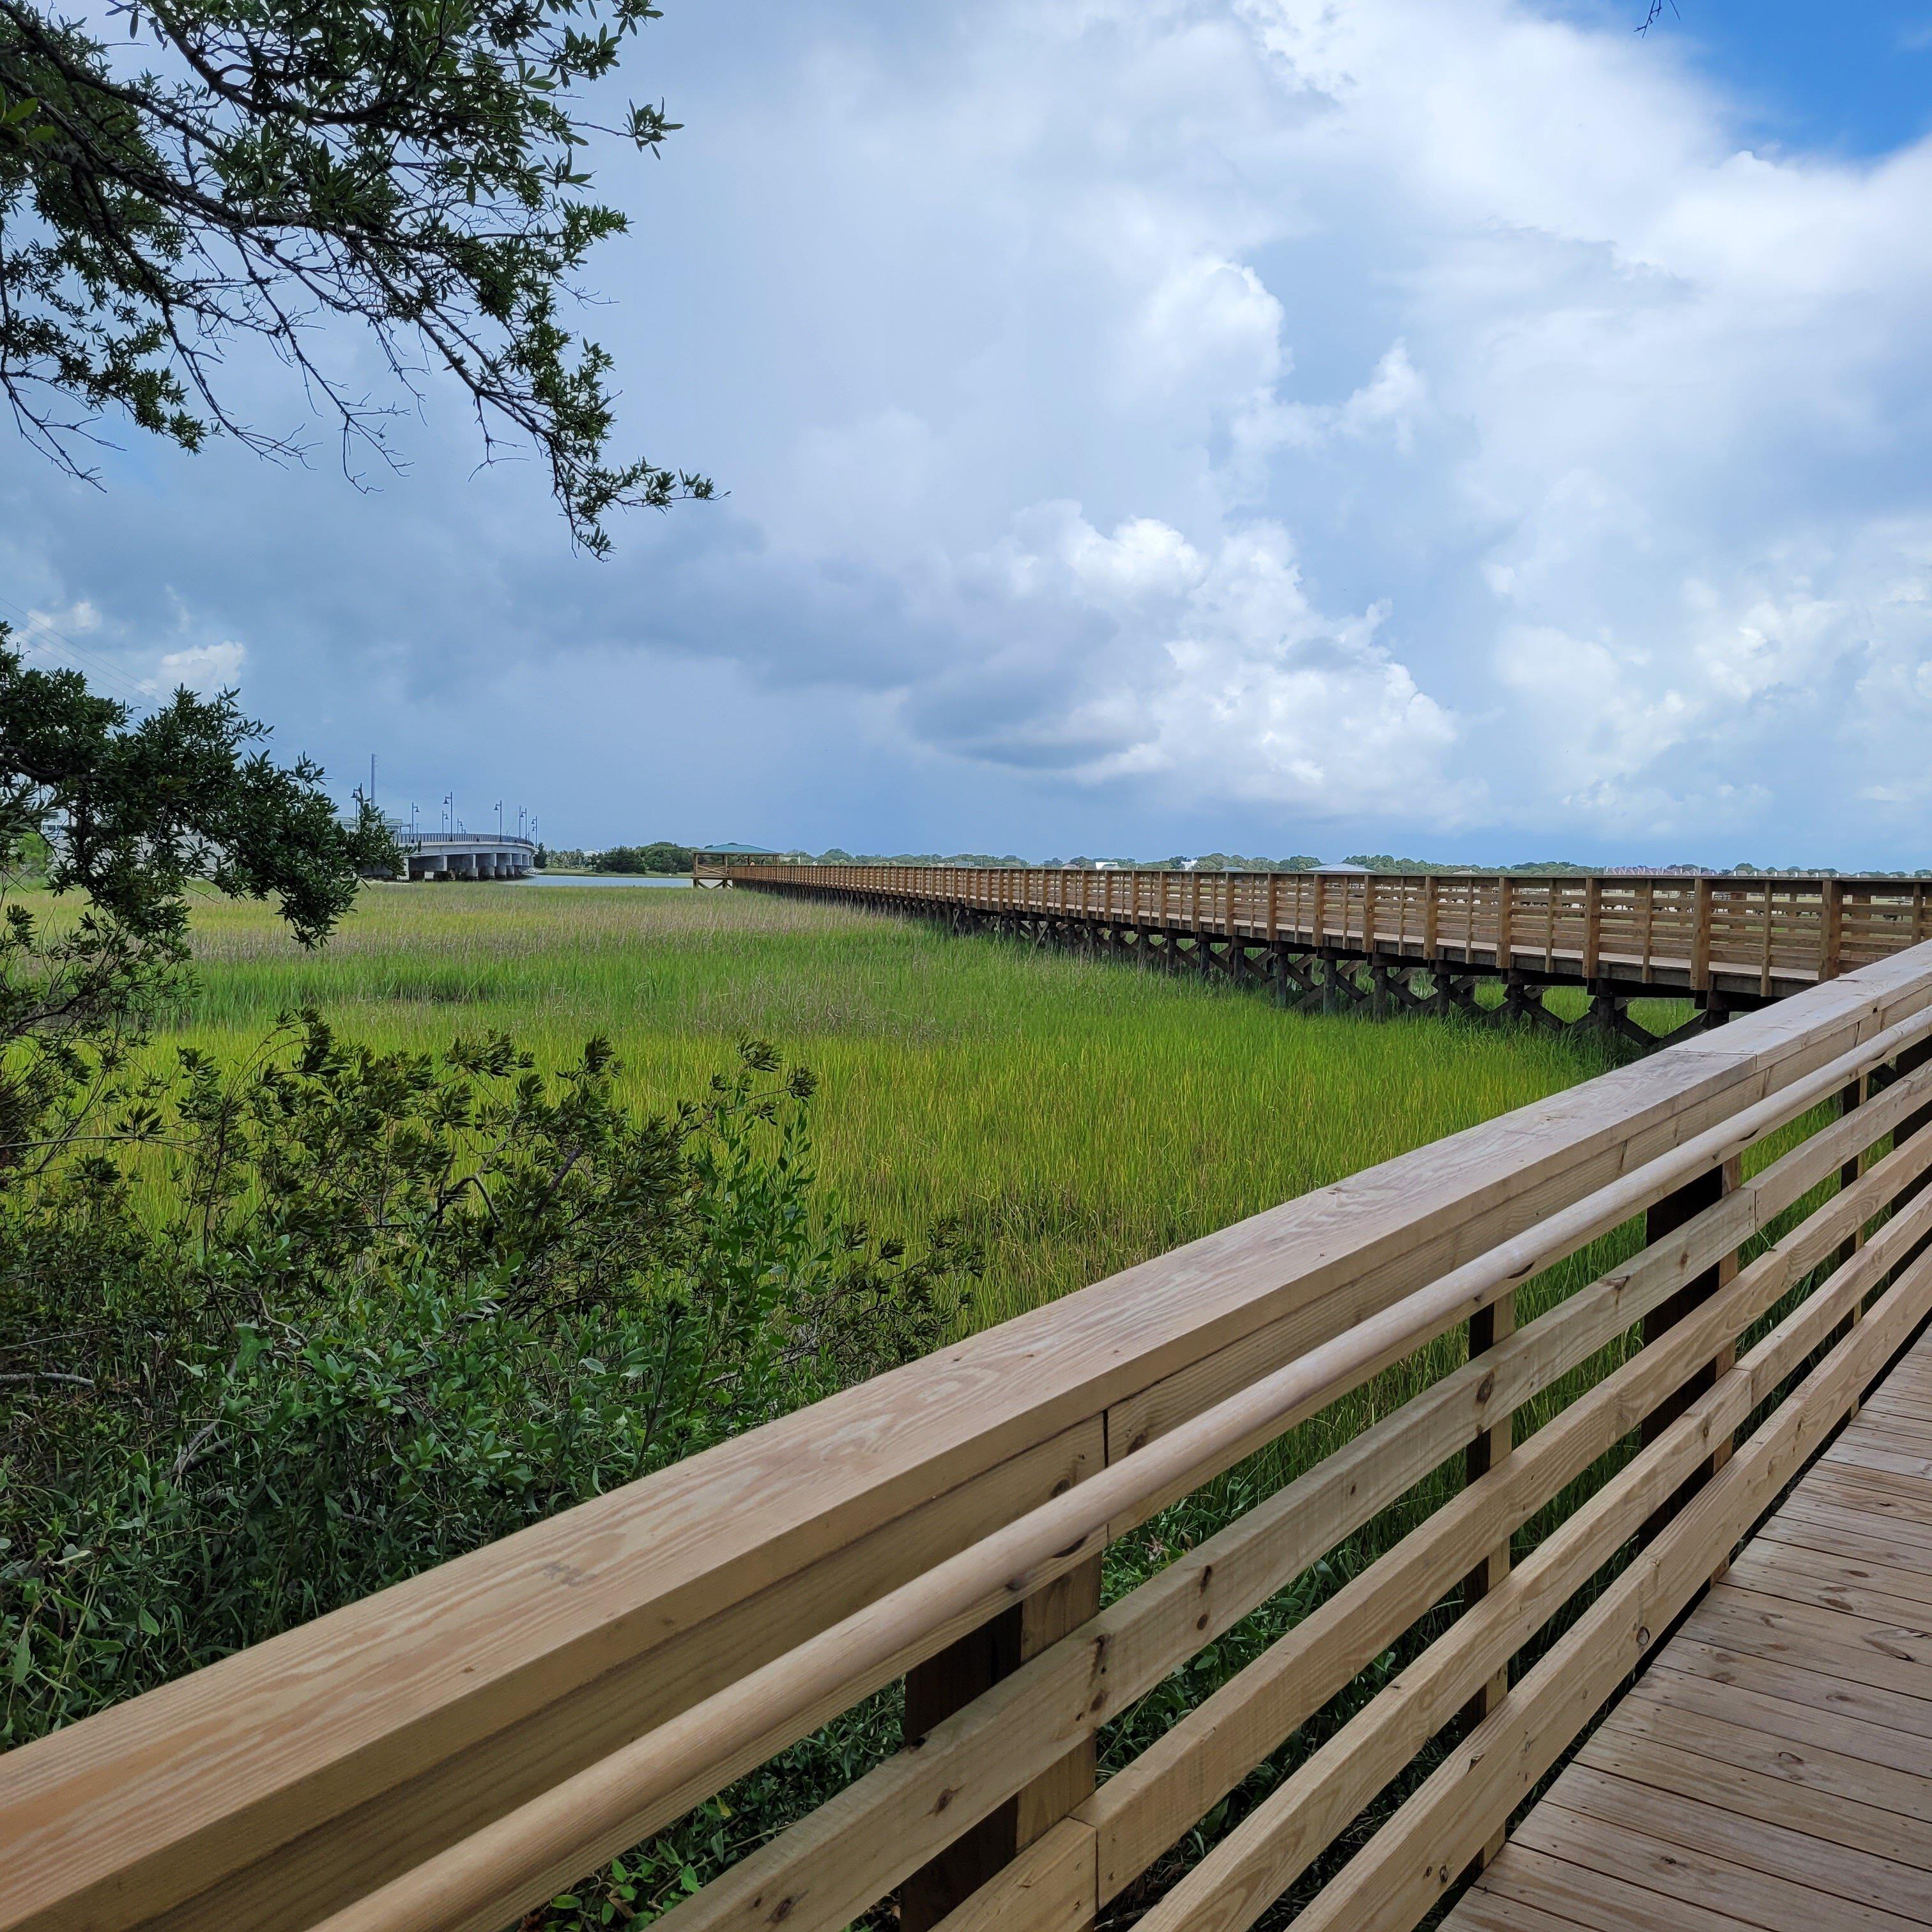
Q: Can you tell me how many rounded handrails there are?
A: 1